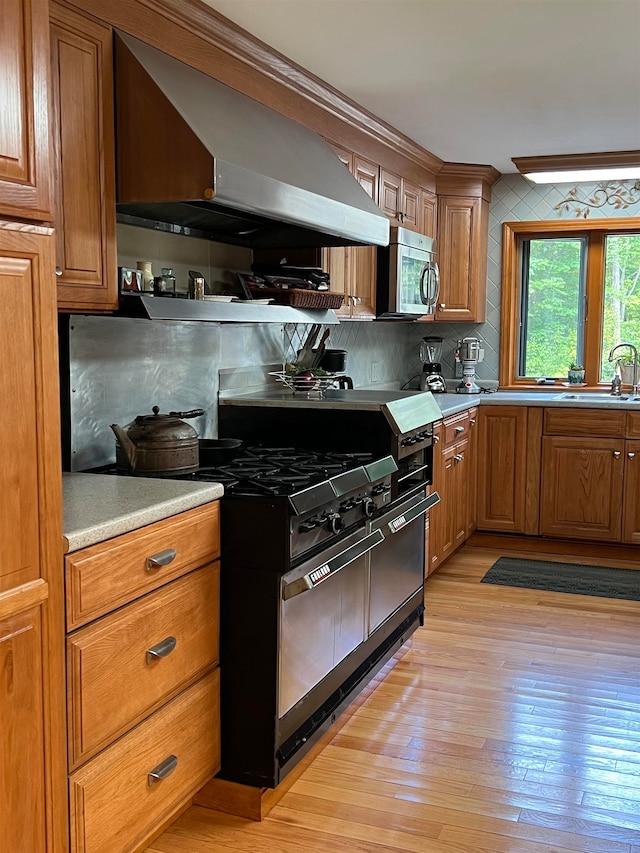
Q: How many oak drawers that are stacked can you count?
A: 3